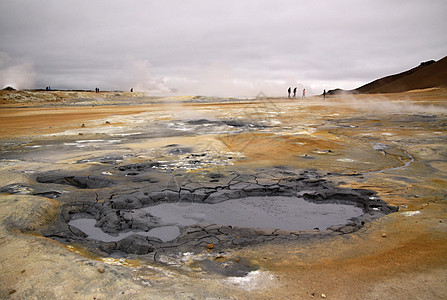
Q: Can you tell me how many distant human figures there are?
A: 9